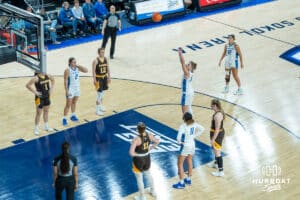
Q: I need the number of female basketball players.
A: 8